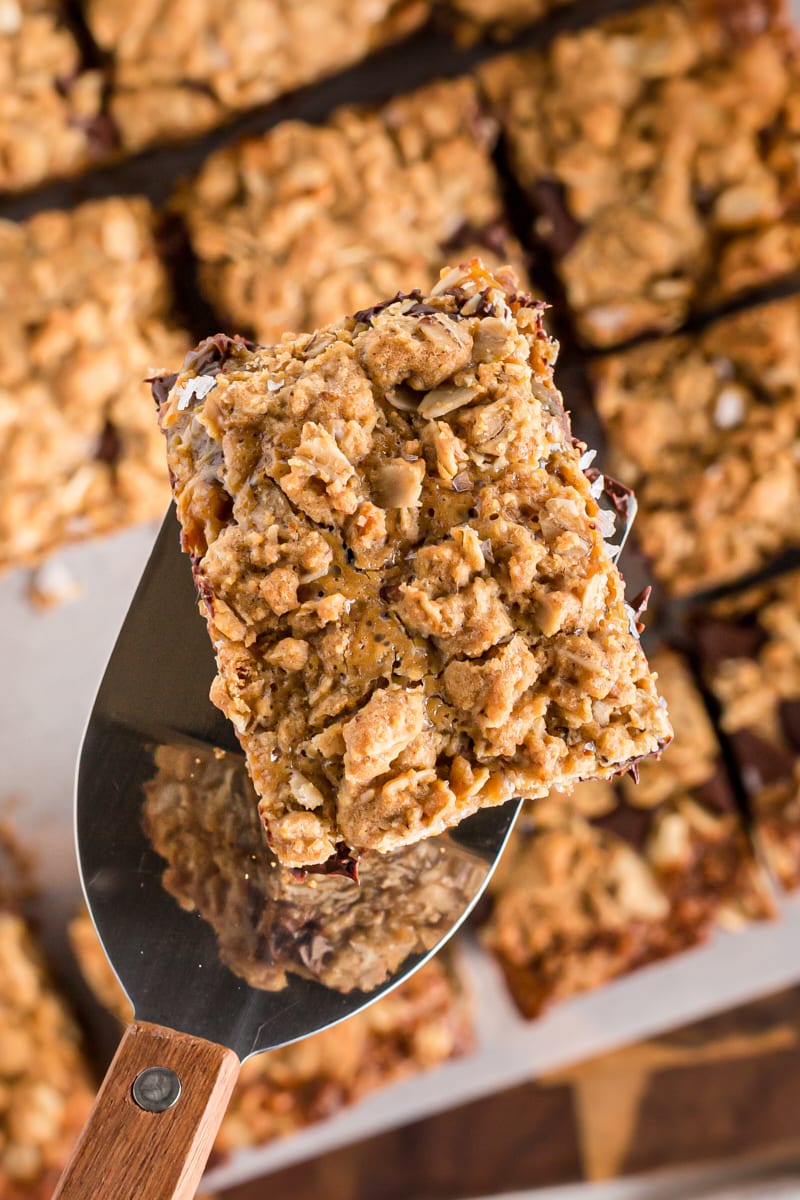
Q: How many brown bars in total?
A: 12